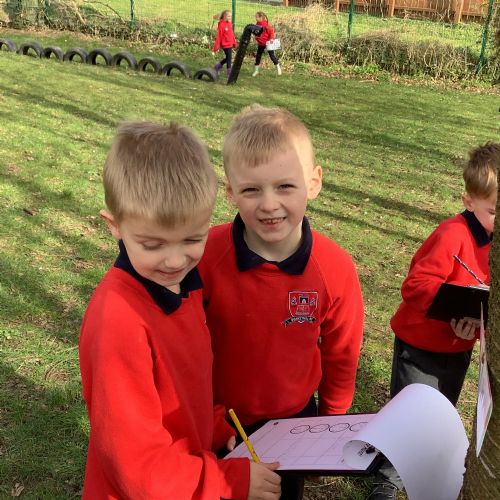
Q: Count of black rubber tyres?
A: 9